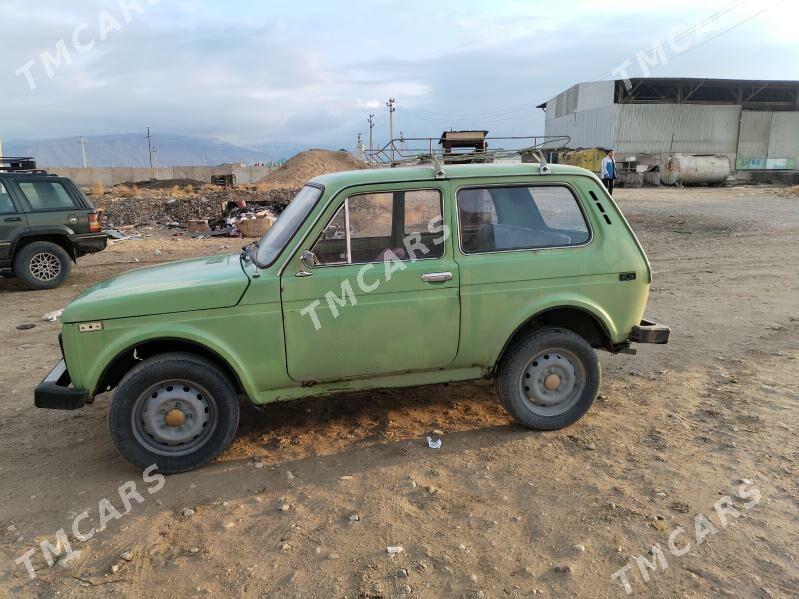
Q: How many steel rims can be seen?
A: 2